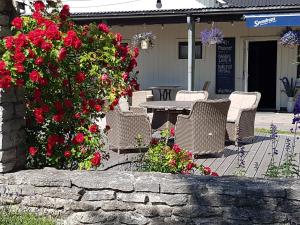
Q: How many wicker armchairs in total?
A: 5